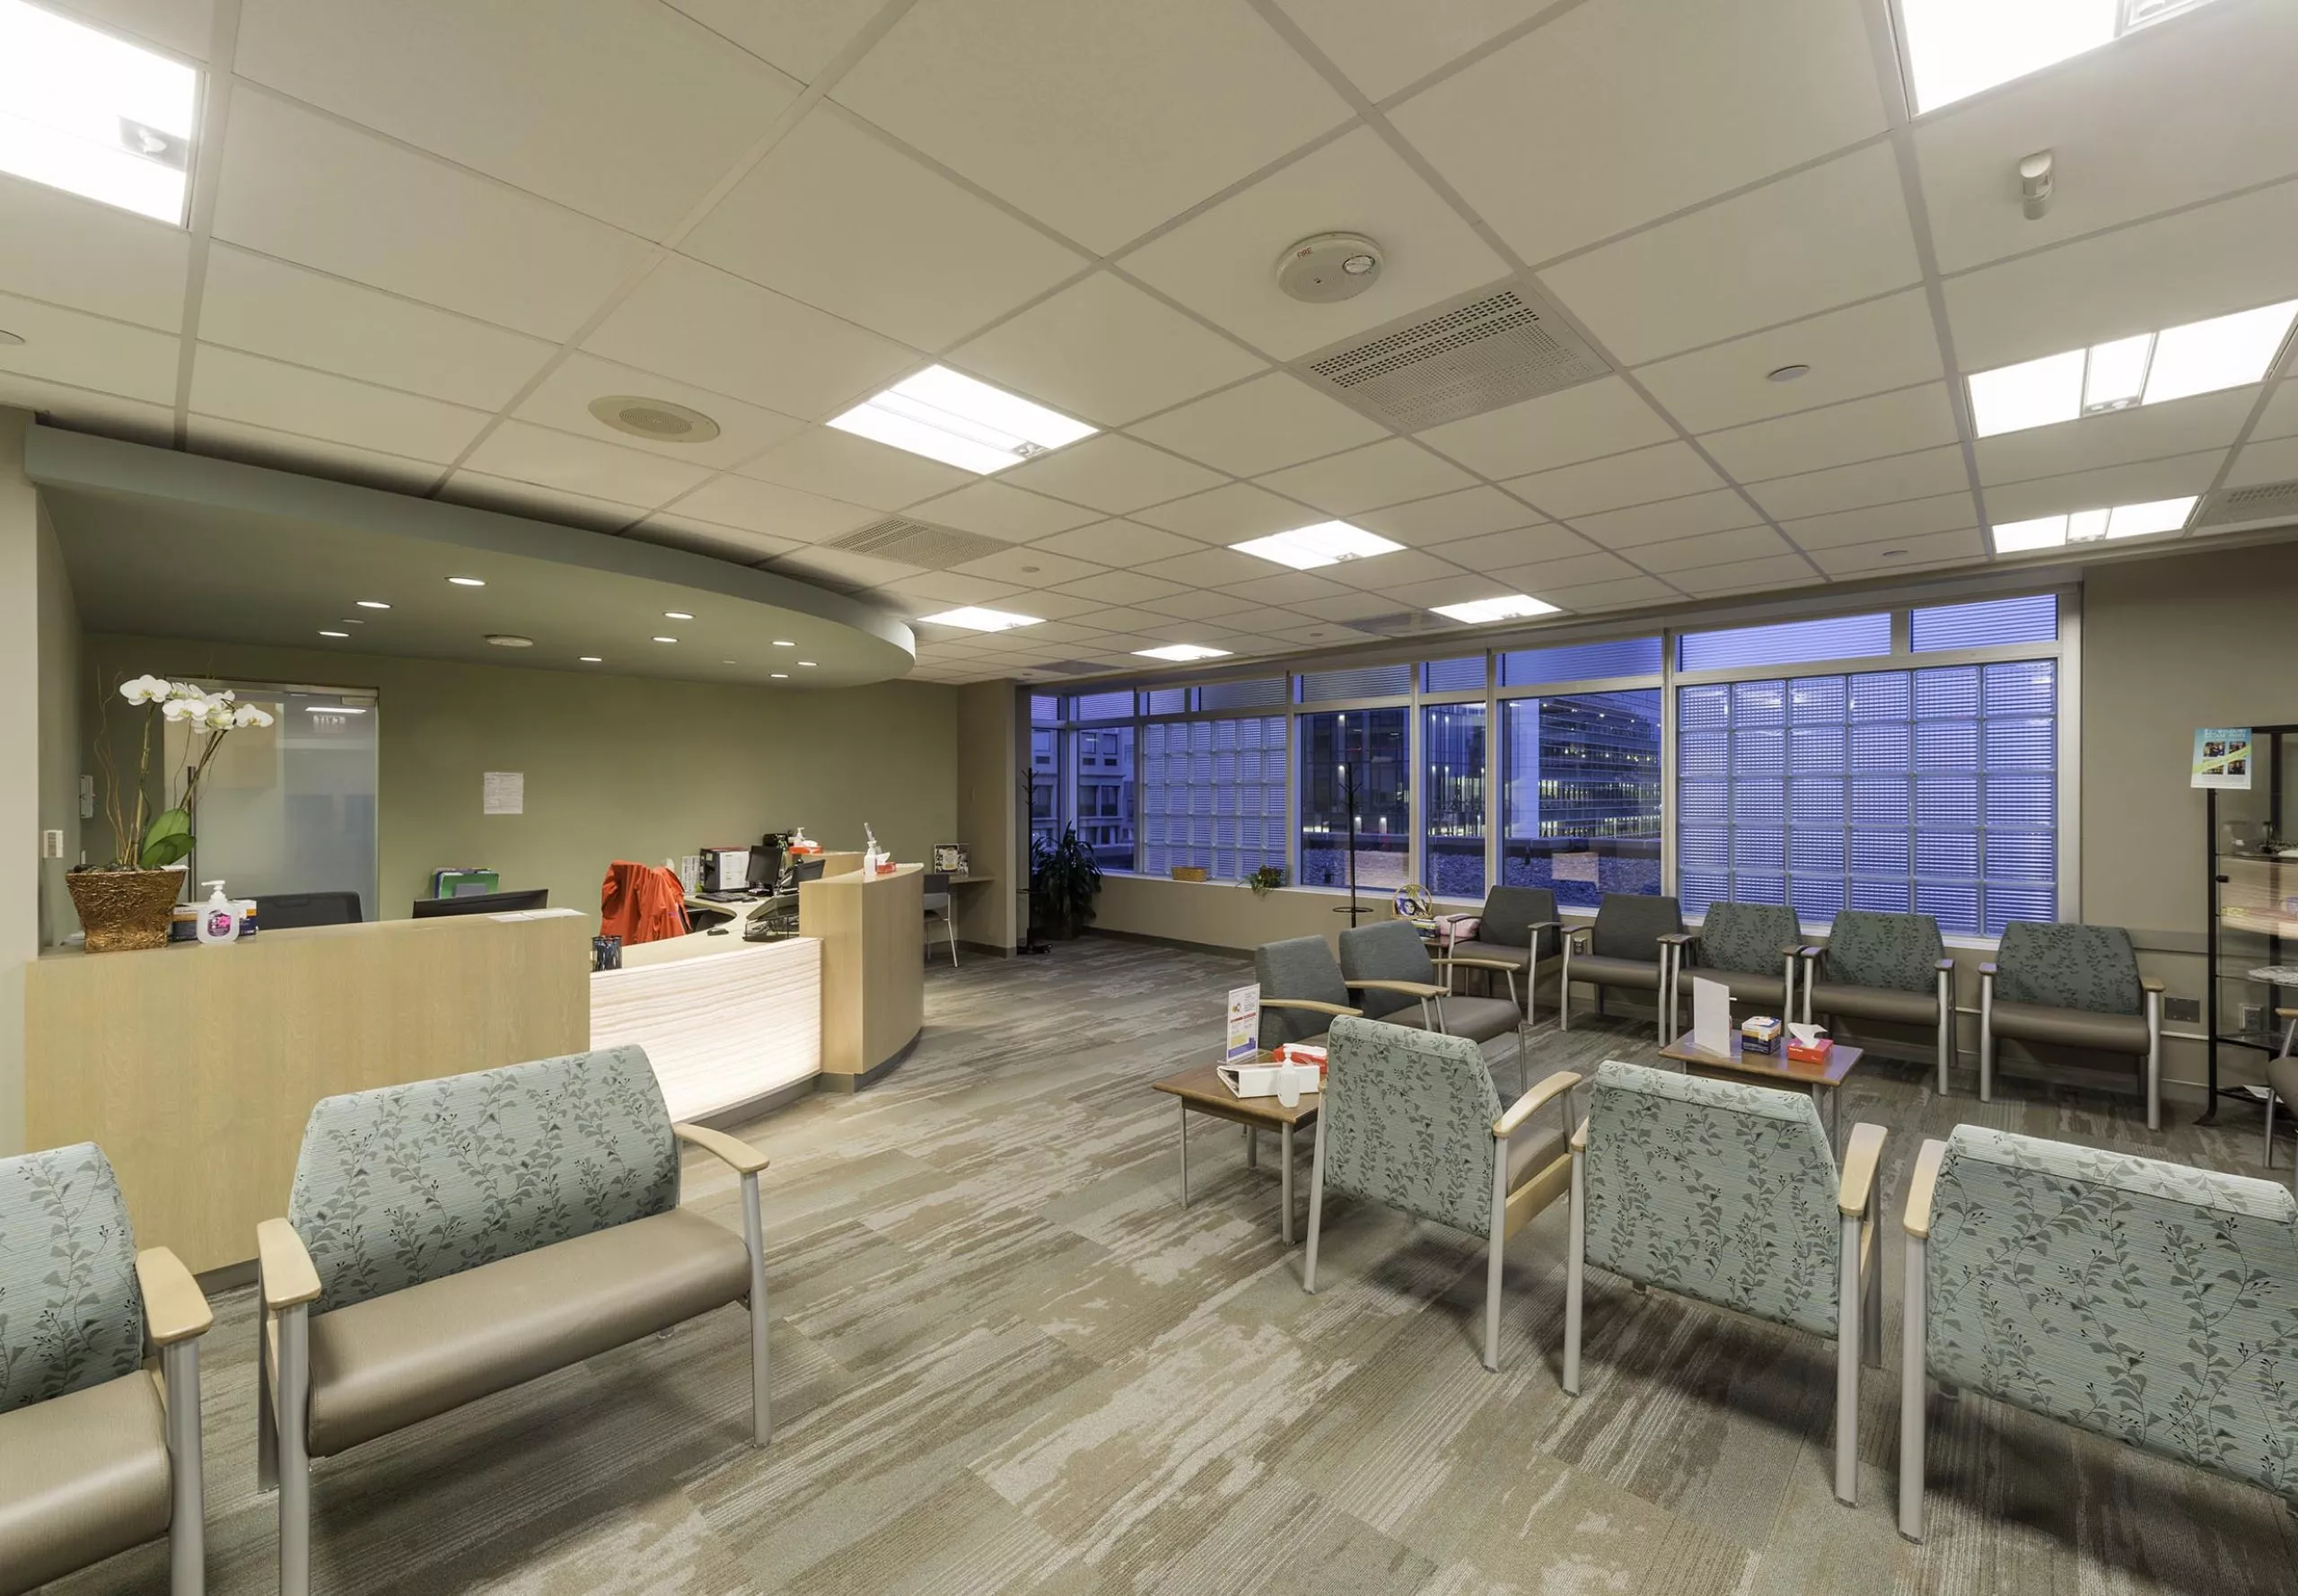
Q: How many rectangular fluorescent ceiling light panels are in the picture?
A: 9